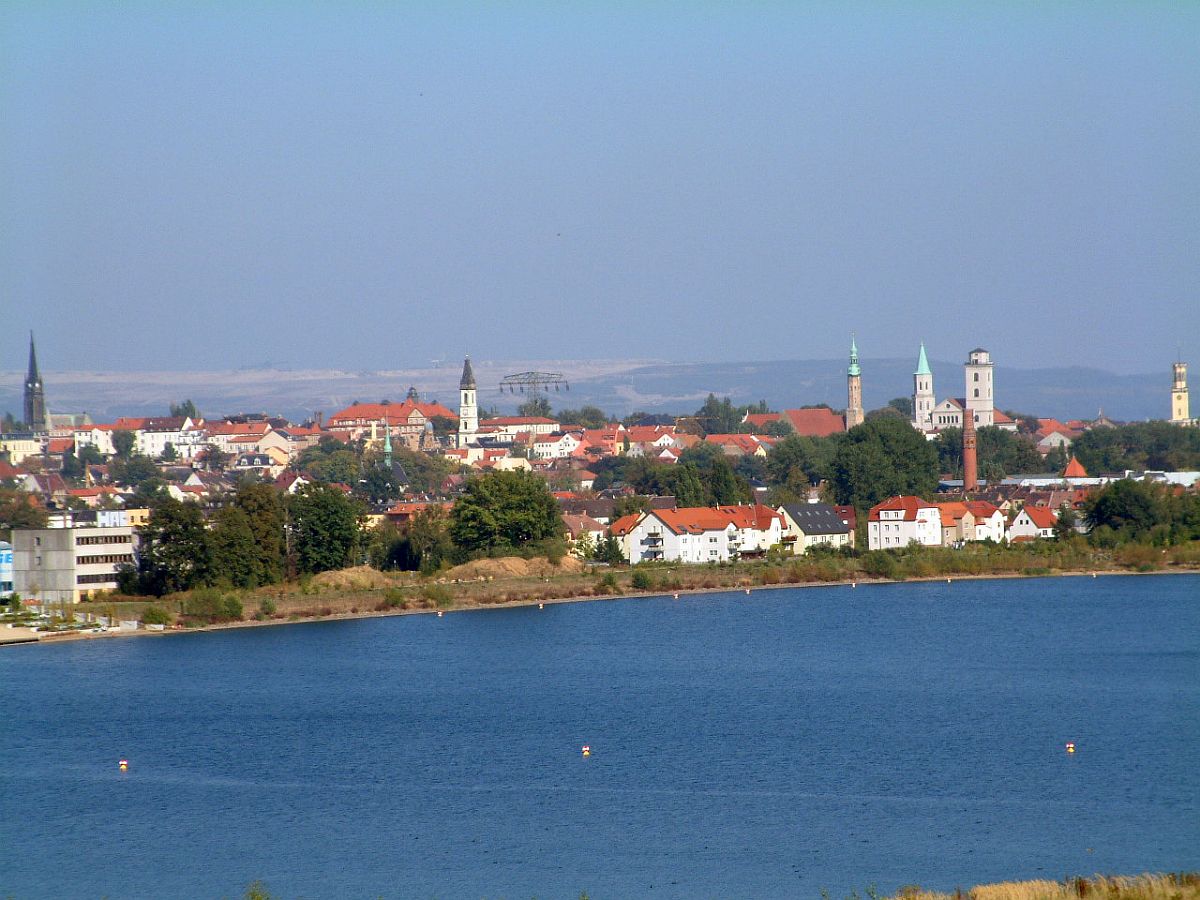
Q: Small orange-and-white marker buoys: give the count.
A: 10